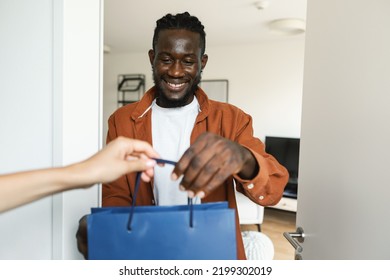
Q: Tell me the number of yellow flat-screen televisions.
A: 0